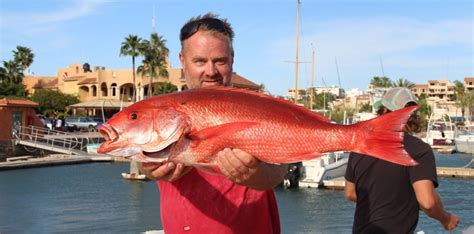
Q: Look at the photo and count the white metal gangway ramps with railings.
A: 1